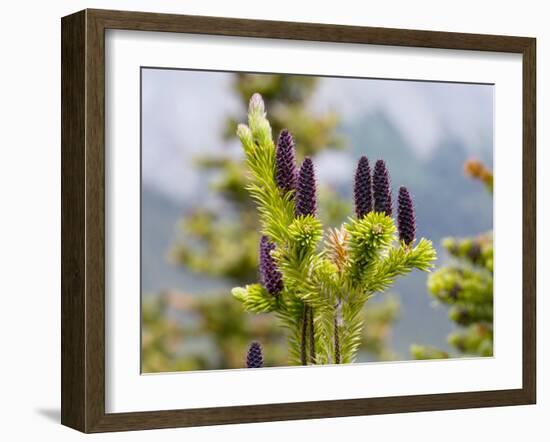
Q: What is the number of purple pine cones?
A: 7